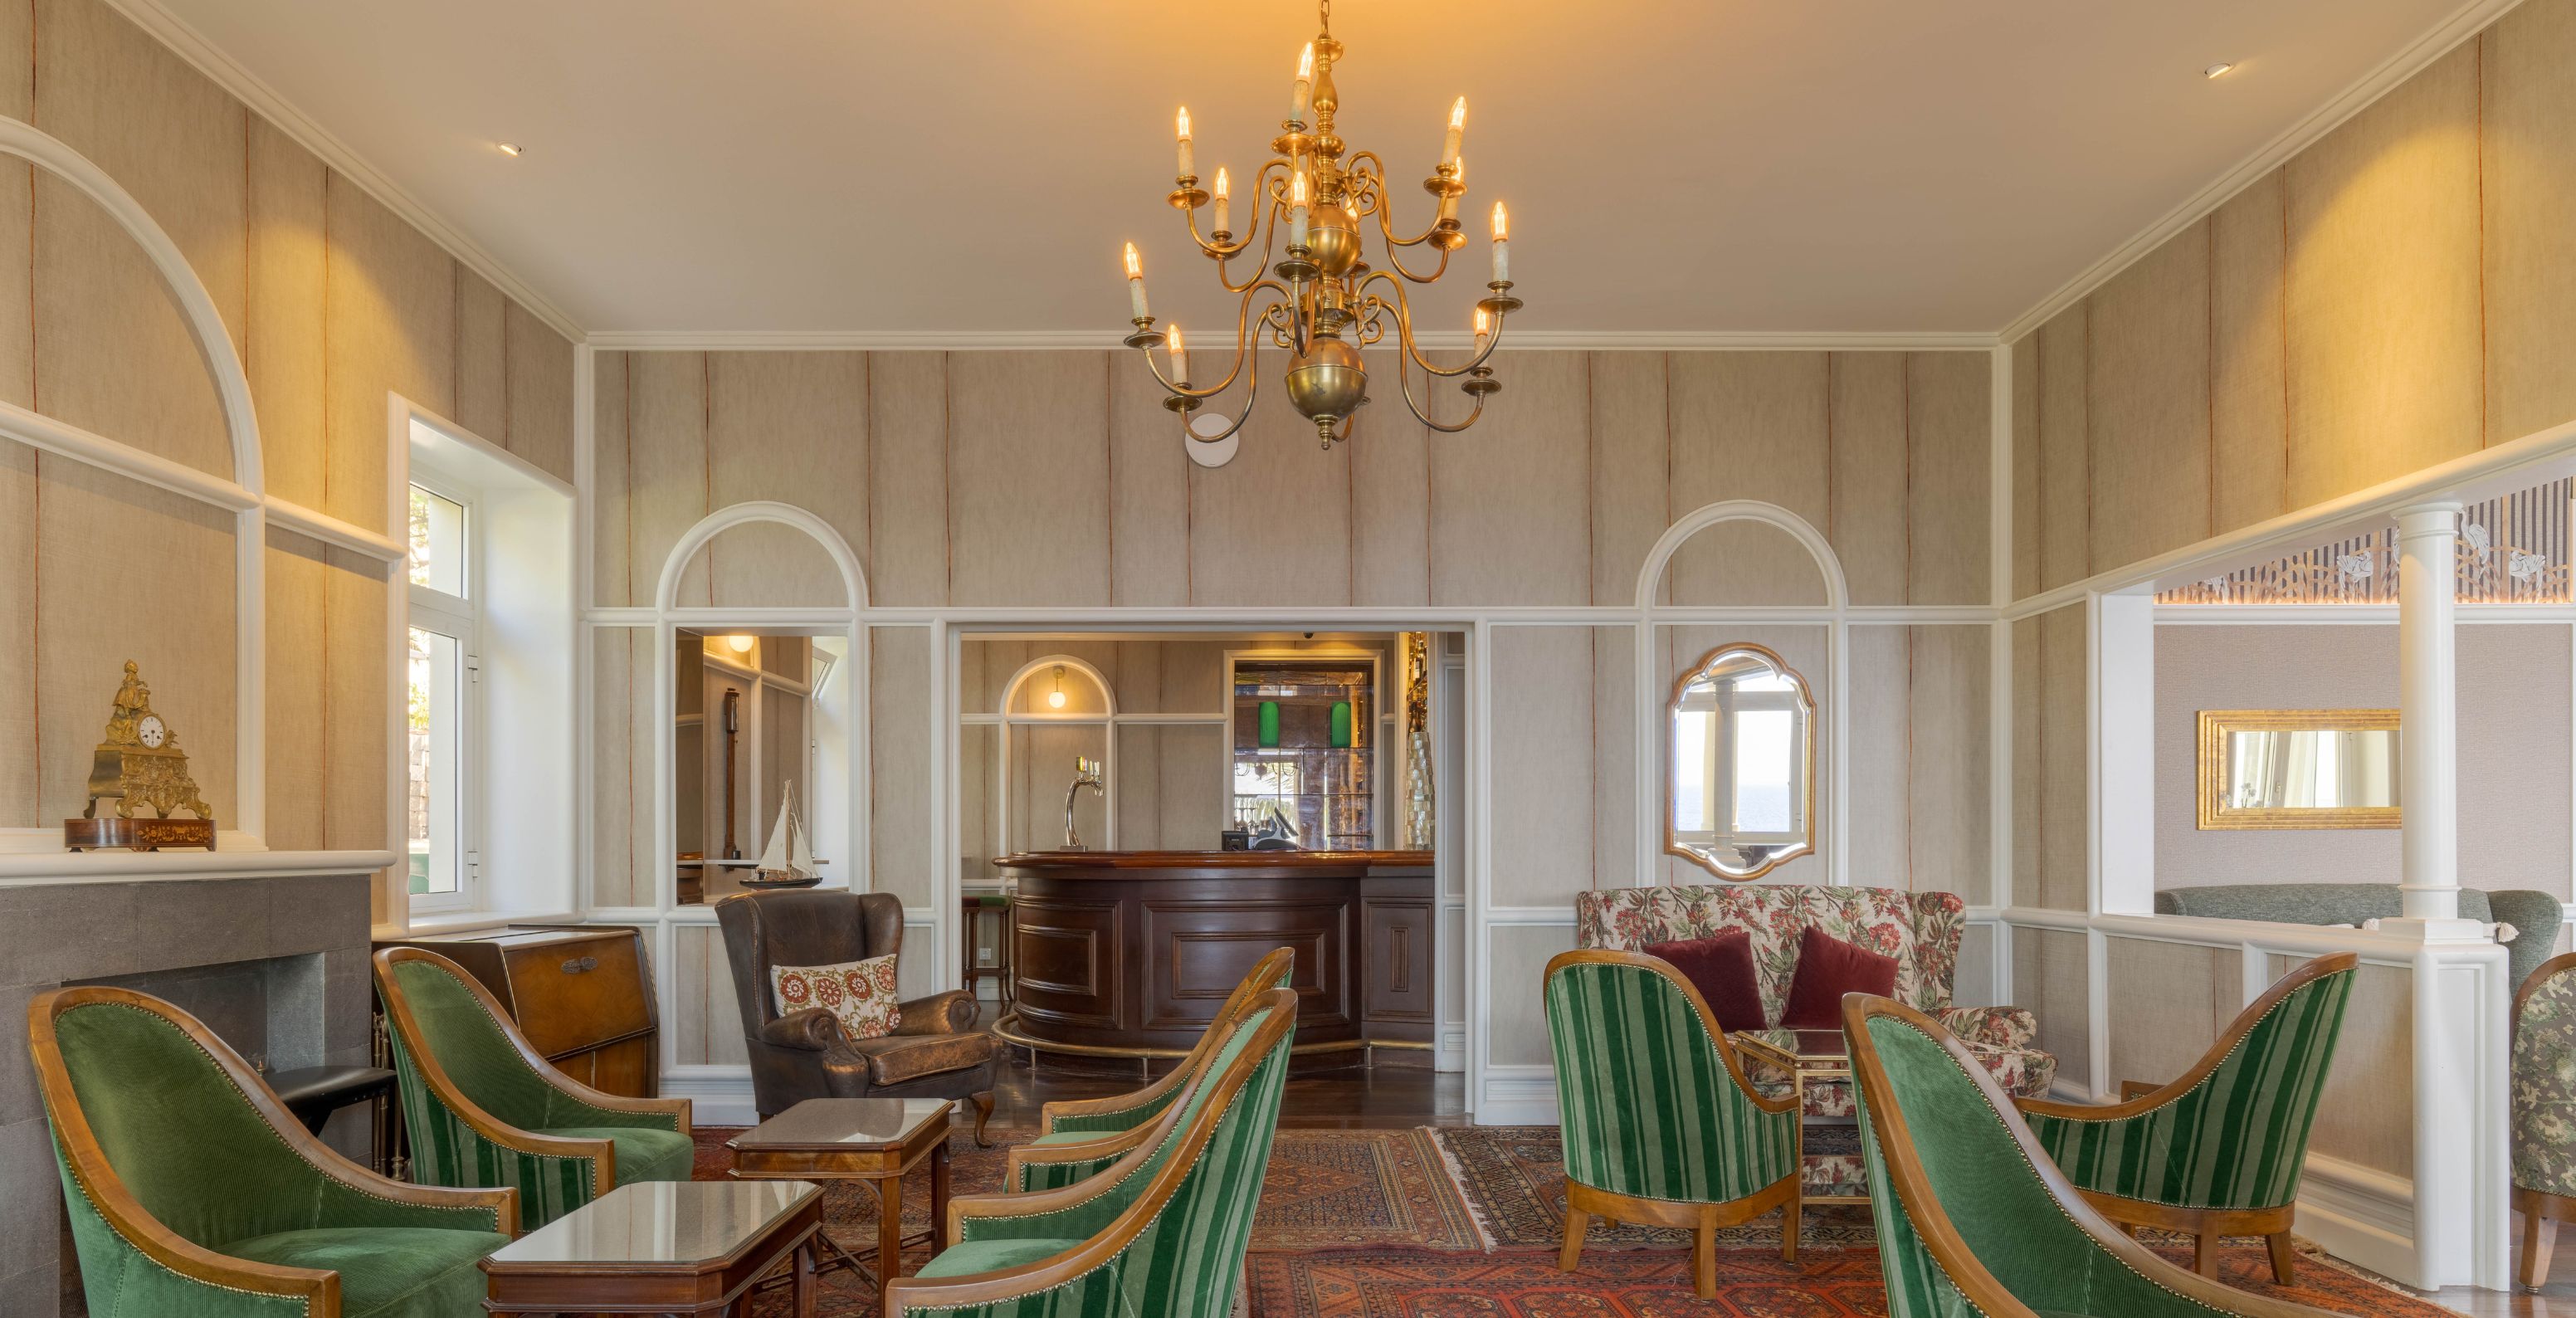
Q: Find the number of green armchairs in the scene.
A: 7